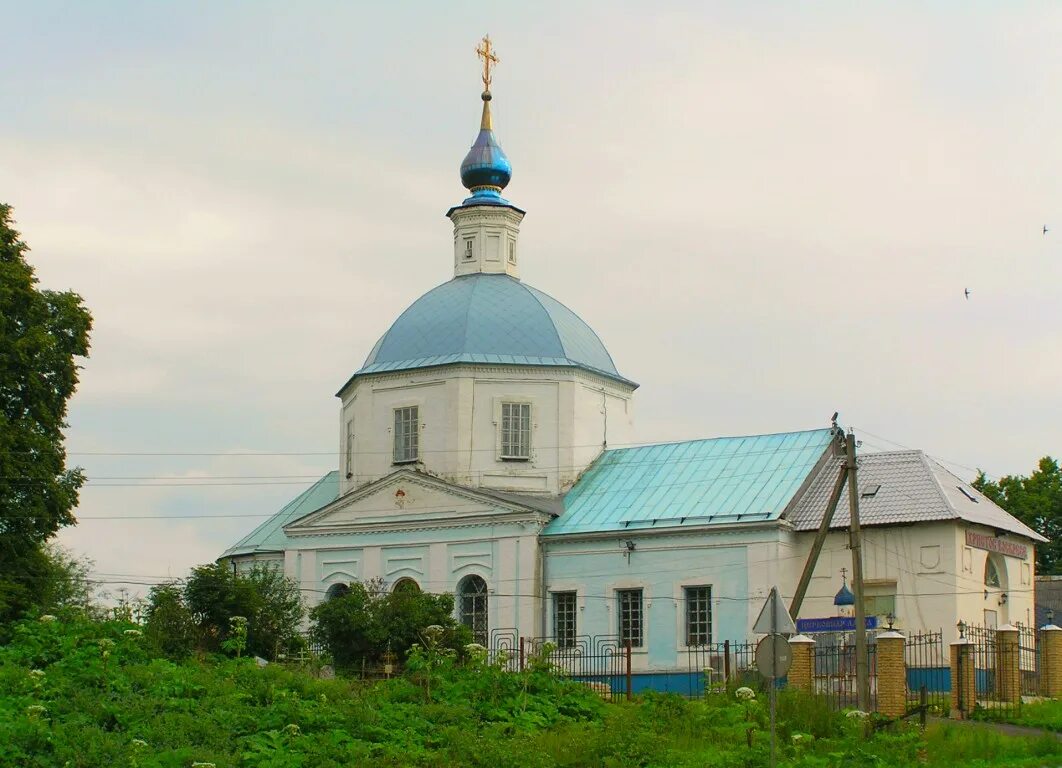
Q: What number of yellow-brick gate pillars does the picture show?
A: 5